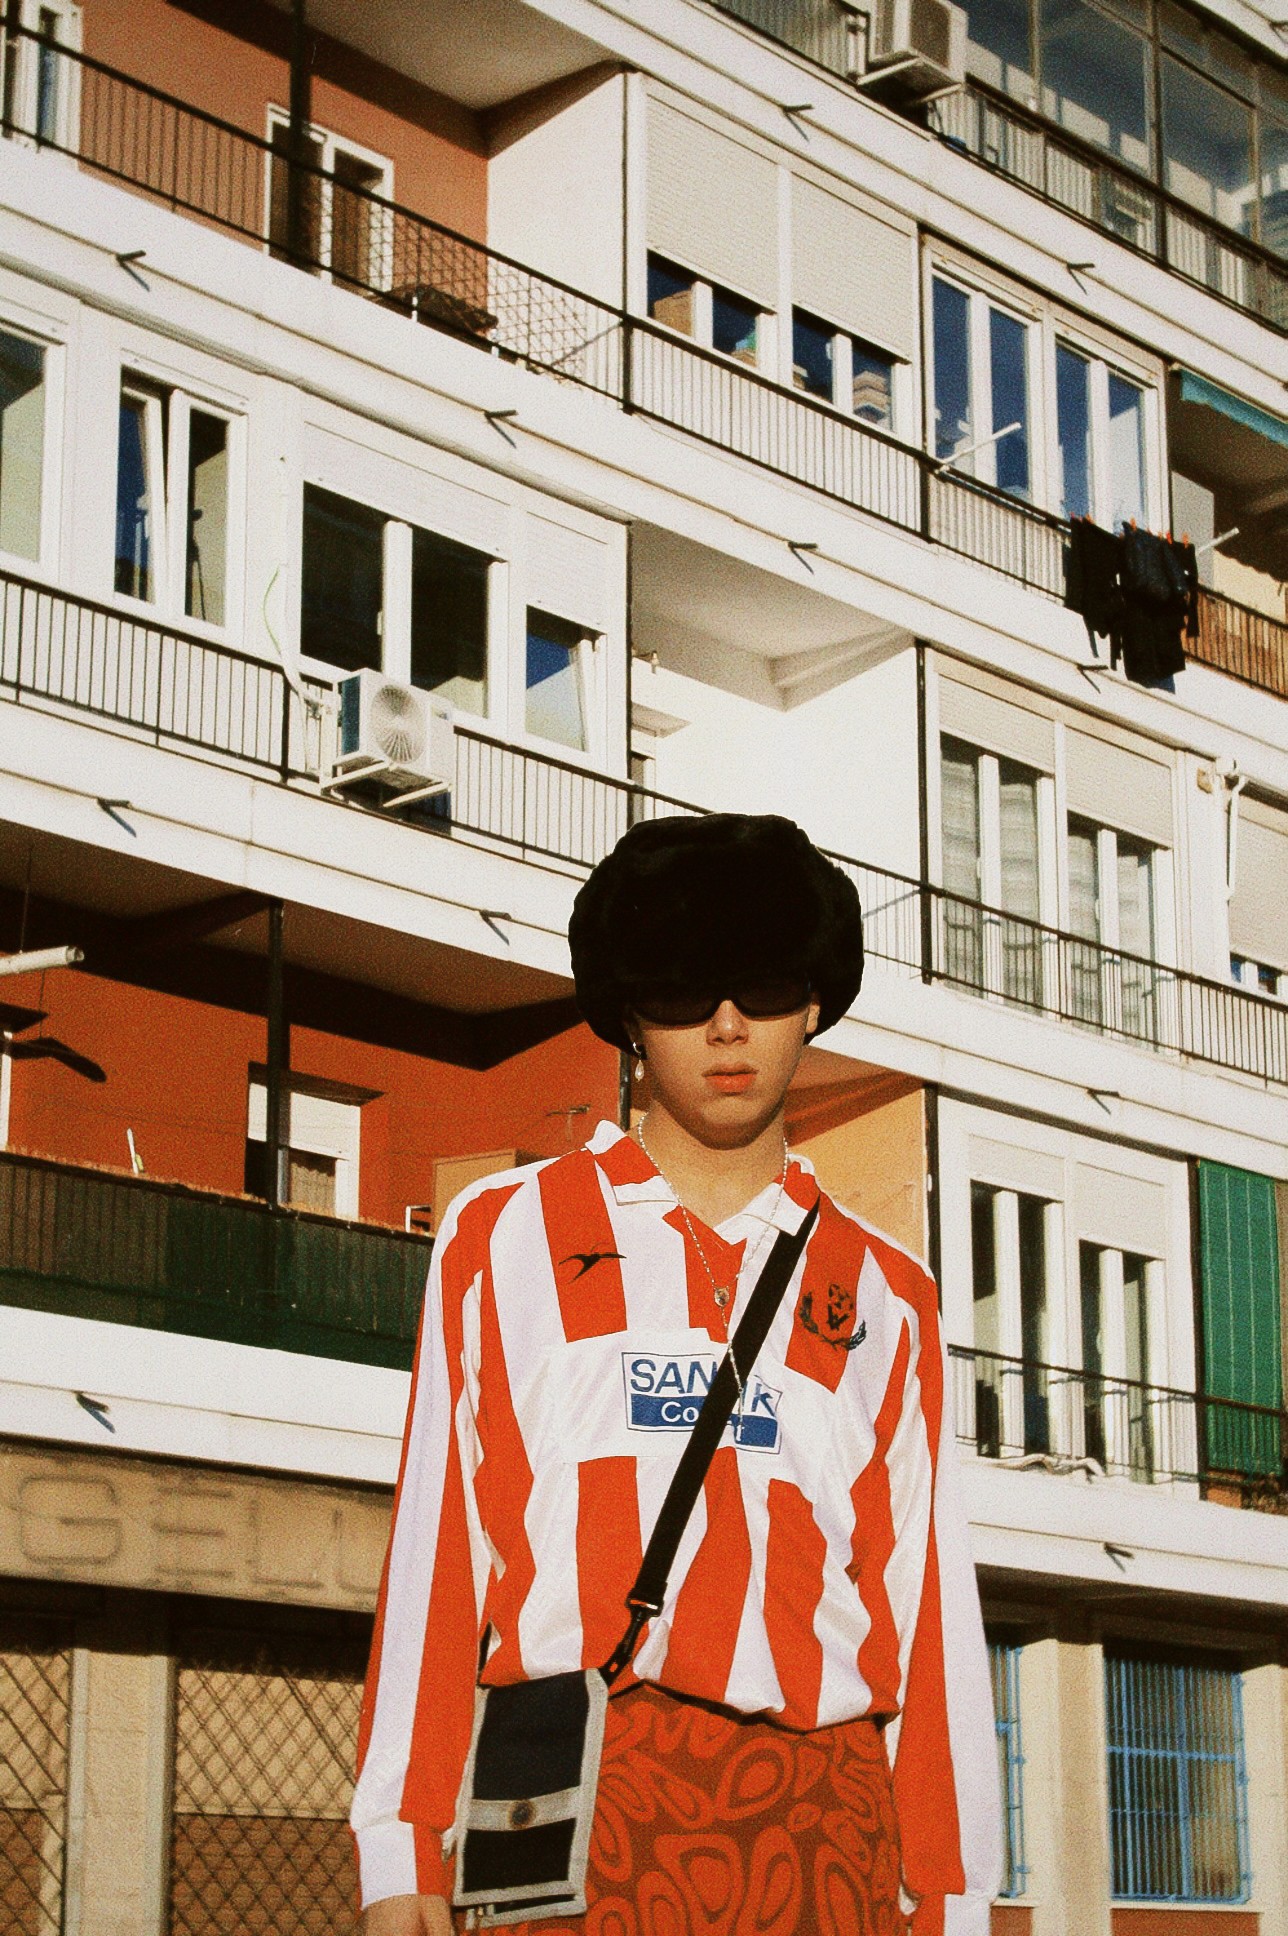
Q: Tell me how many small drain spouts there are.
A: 11